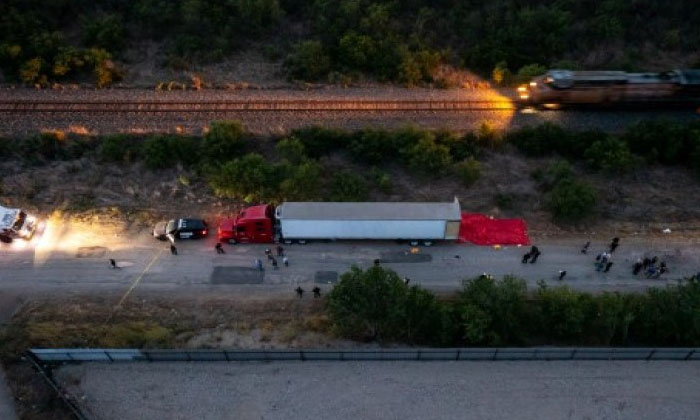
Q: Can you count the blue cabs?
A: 0